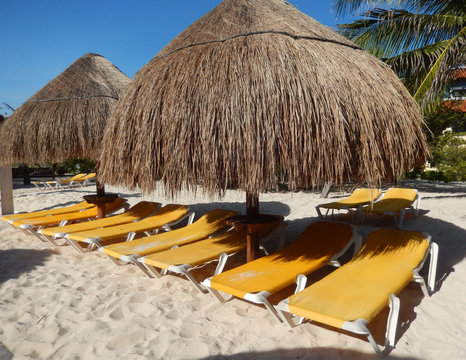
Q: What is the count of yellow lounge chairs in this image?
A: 12